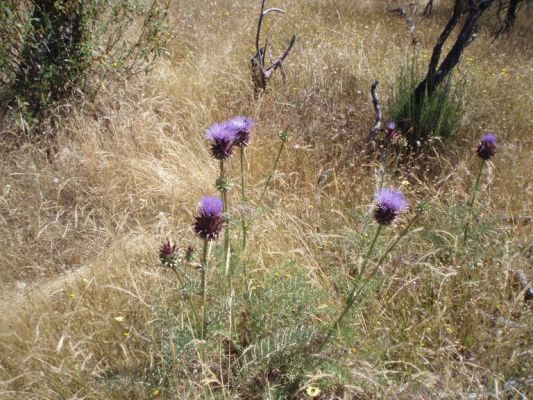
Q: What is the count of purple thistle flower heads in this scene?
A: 6